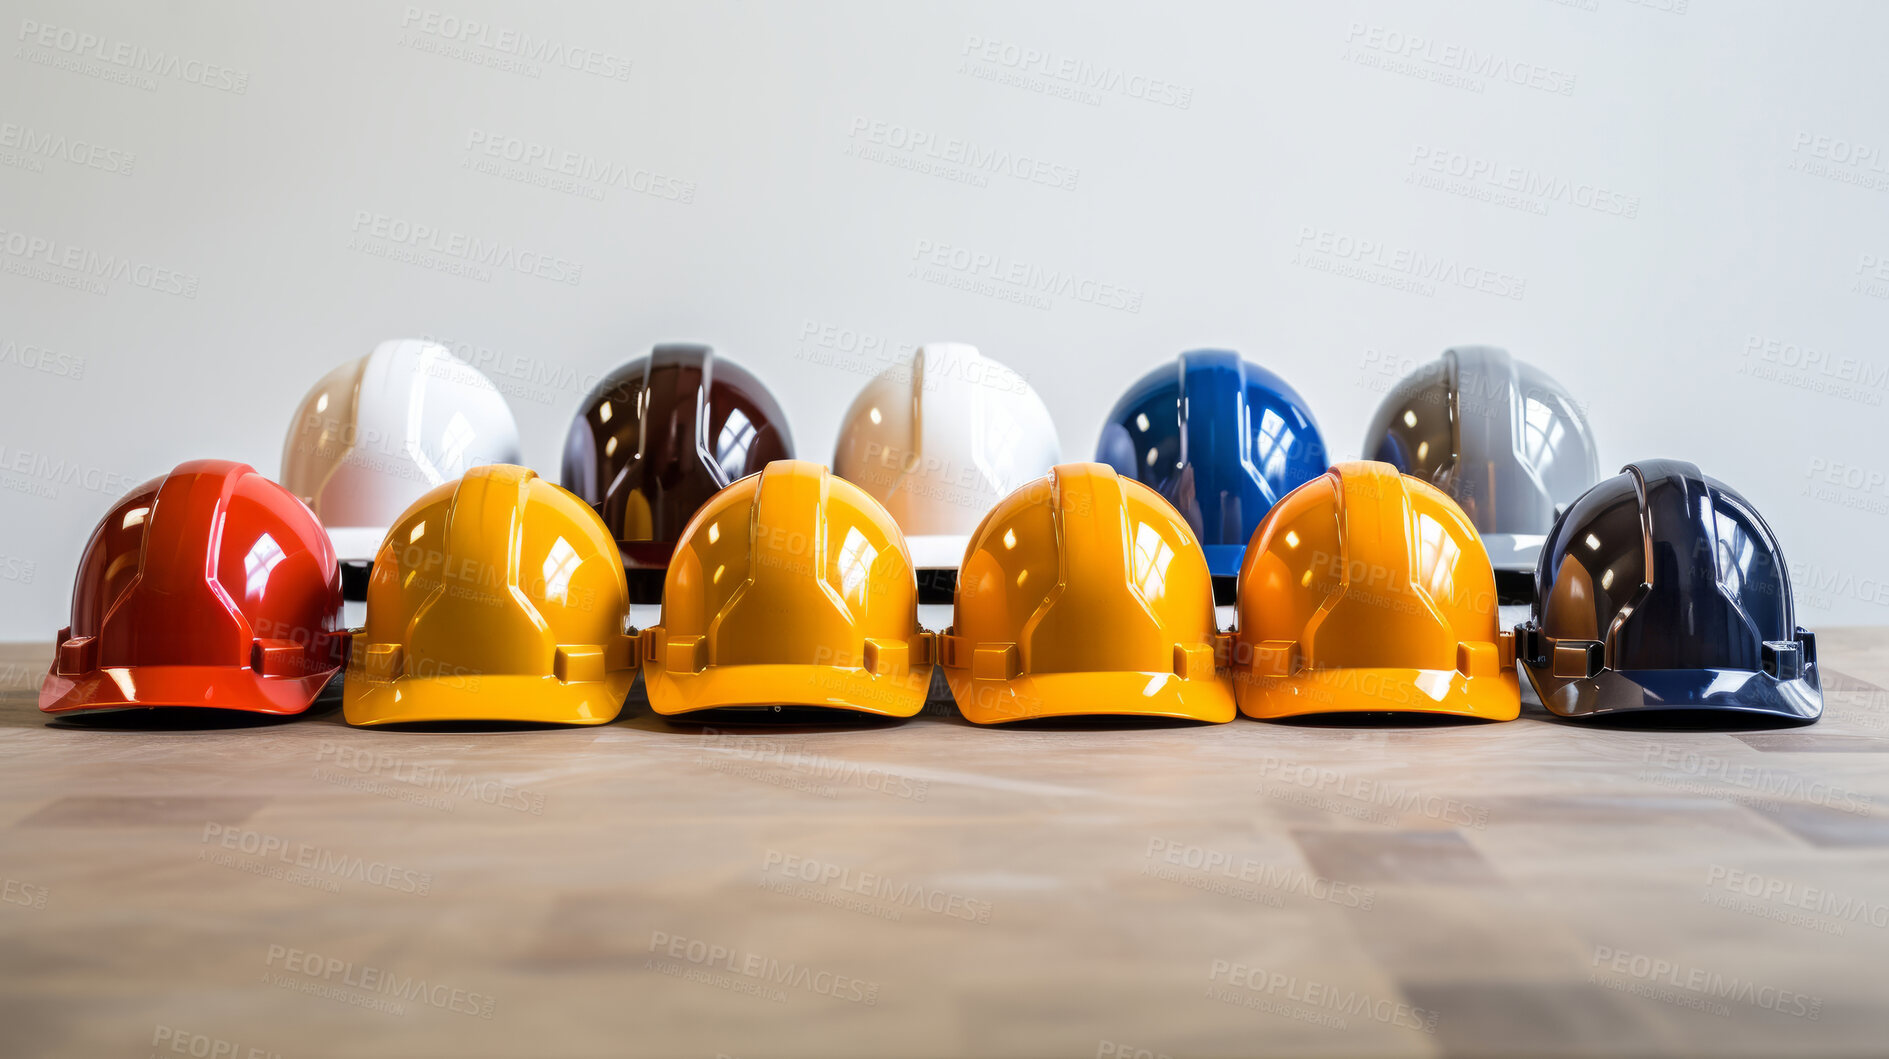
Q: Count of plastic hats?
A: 11